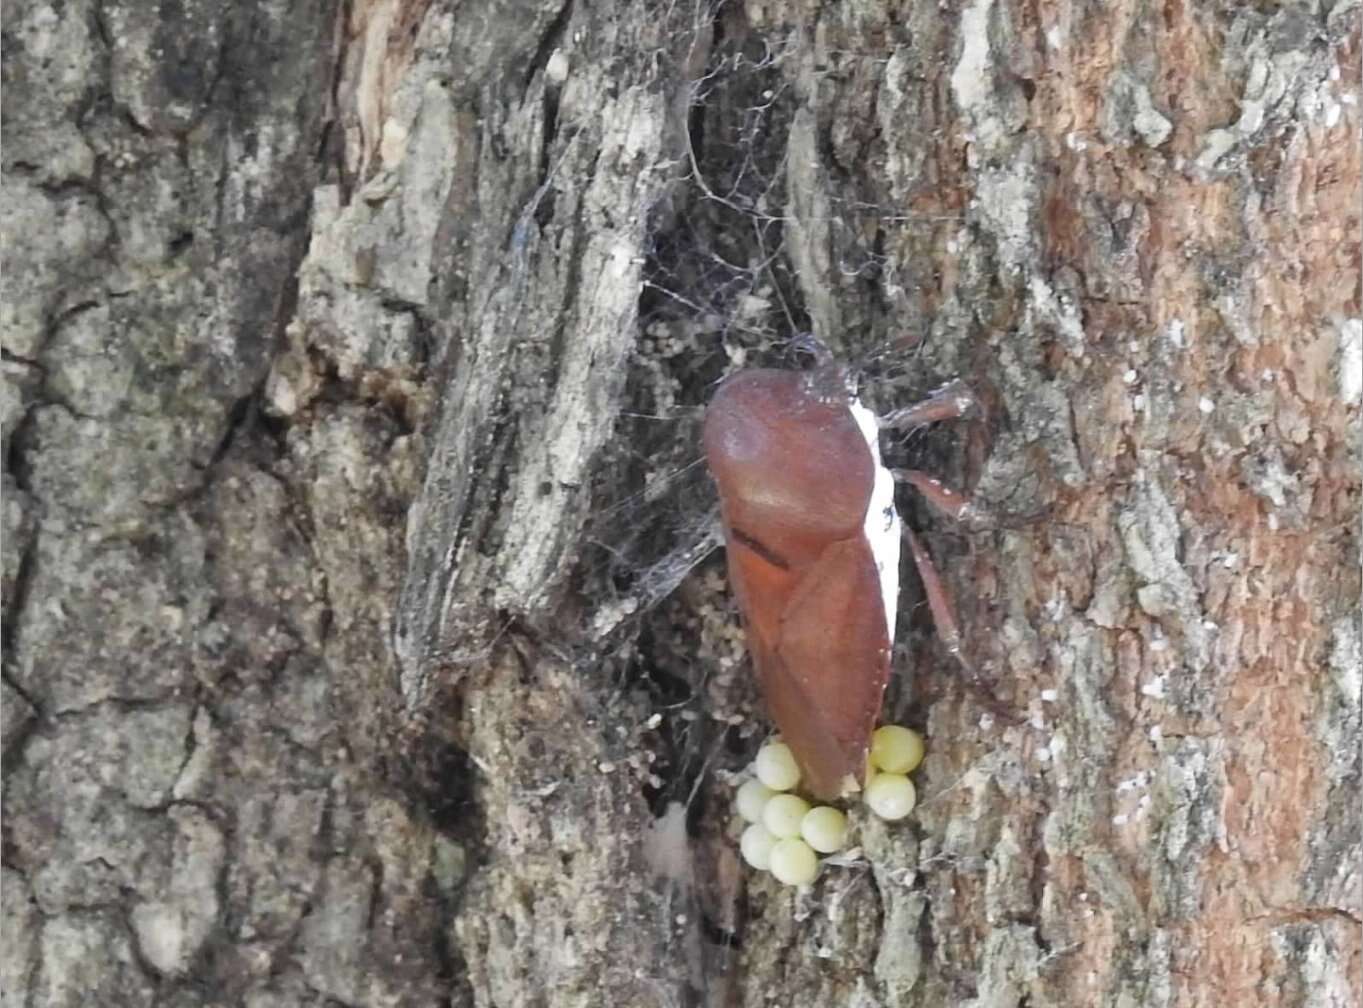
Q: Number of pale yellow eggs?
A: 8